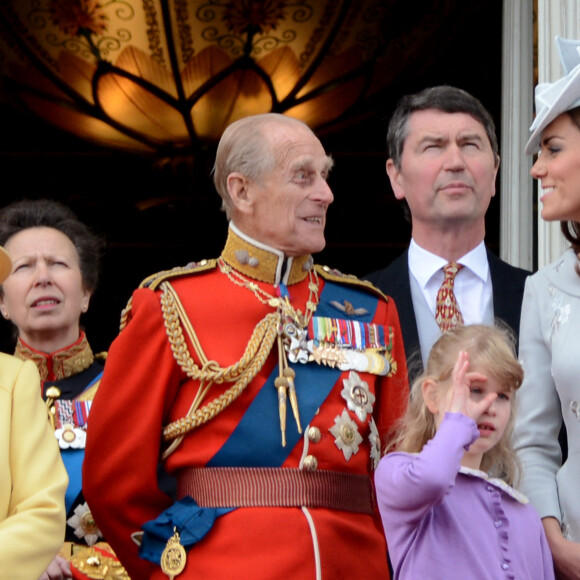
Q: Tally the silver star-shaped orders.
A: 4